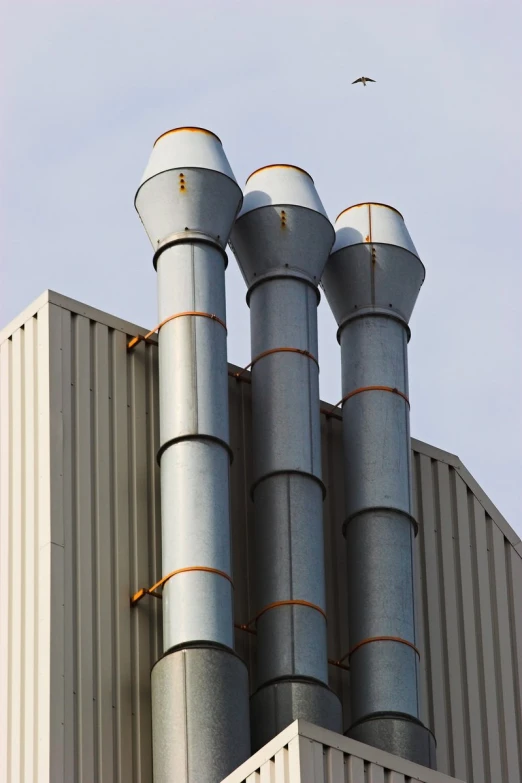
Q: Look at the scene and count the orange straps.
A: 6